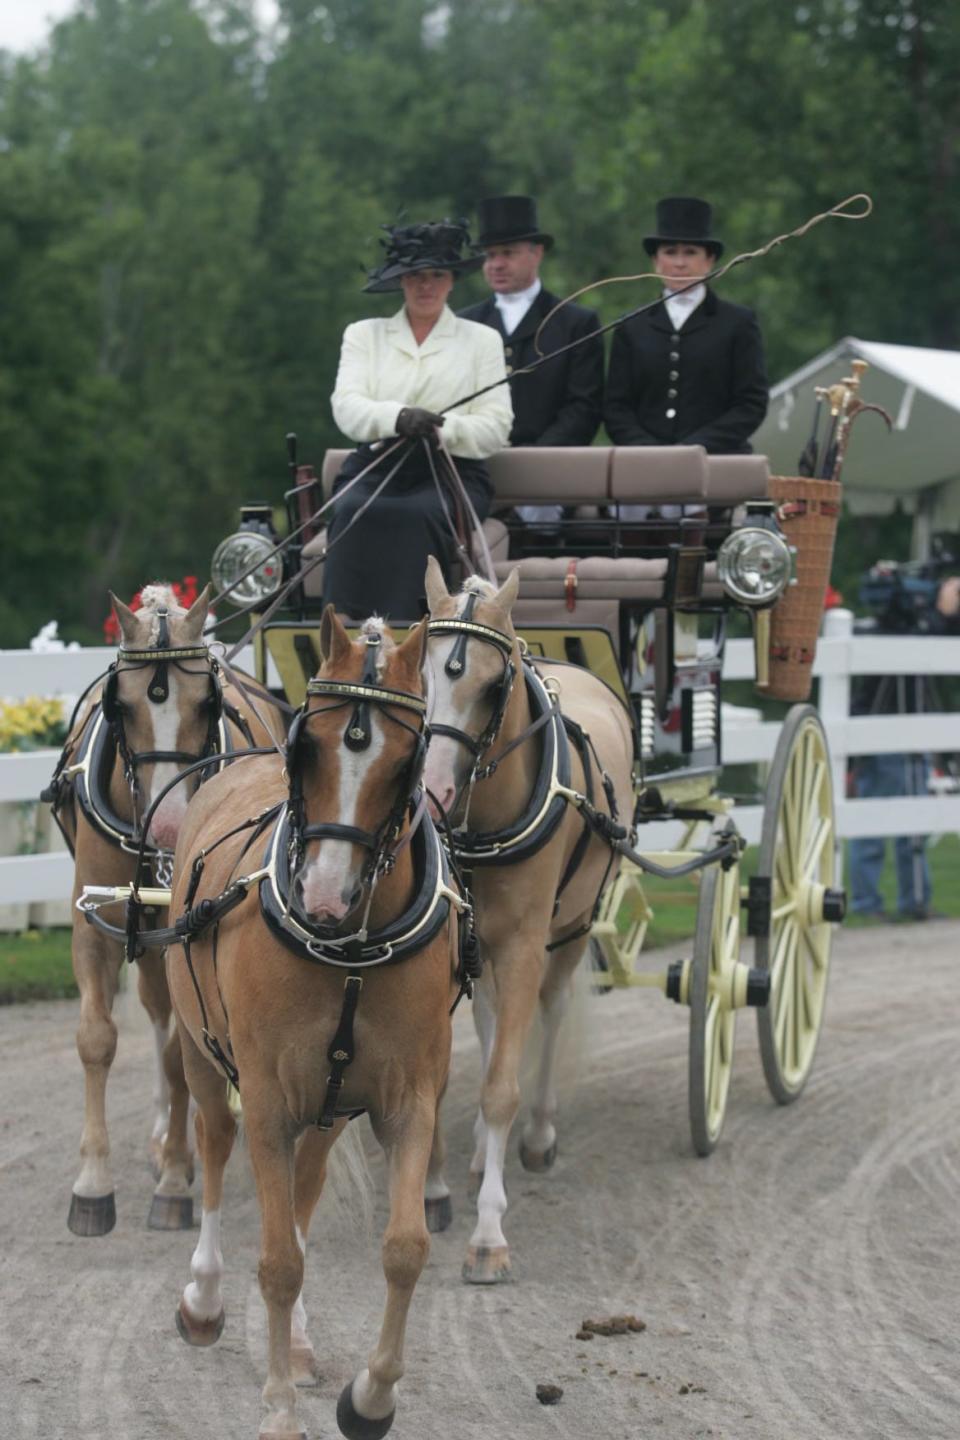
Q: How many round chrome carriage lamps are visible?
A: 2